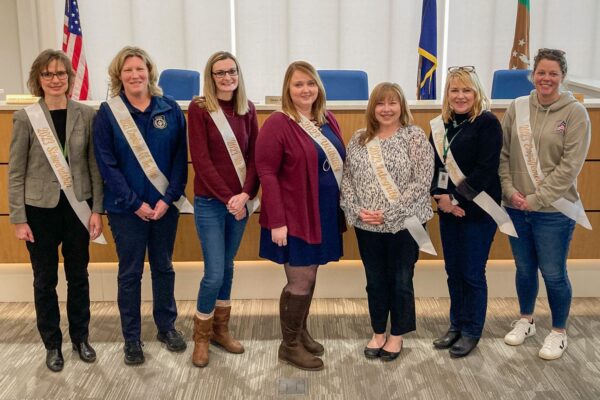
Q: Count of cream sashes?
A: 7